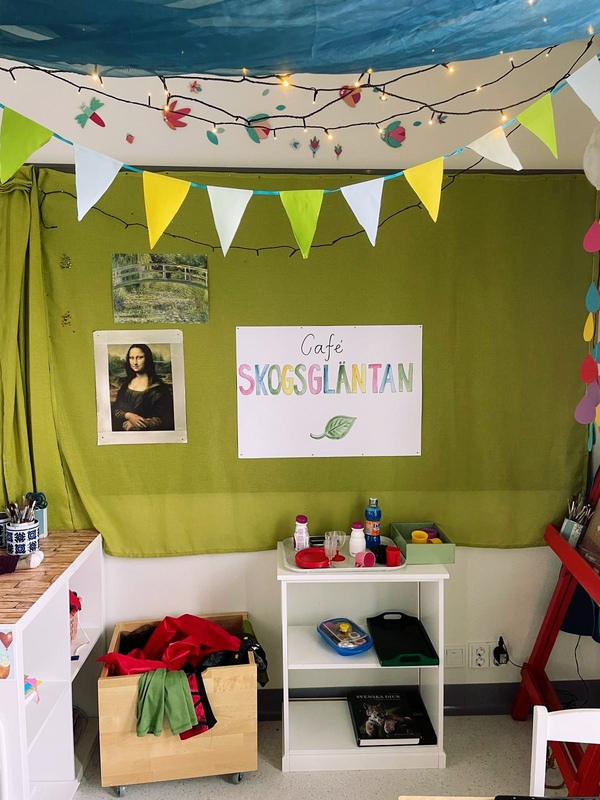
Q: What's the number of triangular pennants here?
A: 10